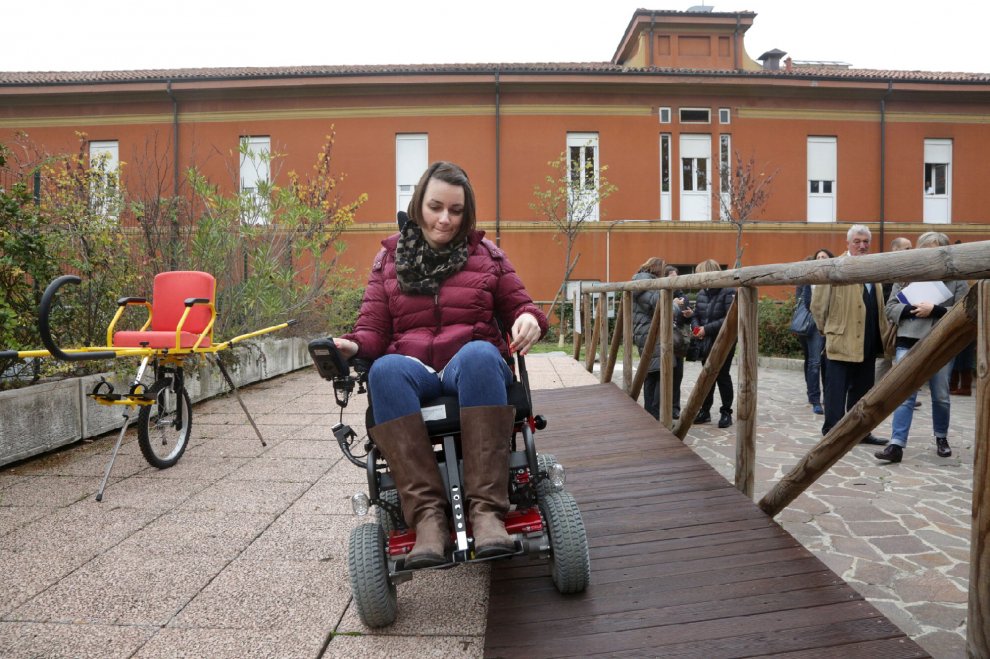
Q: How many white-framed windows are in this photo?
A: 12